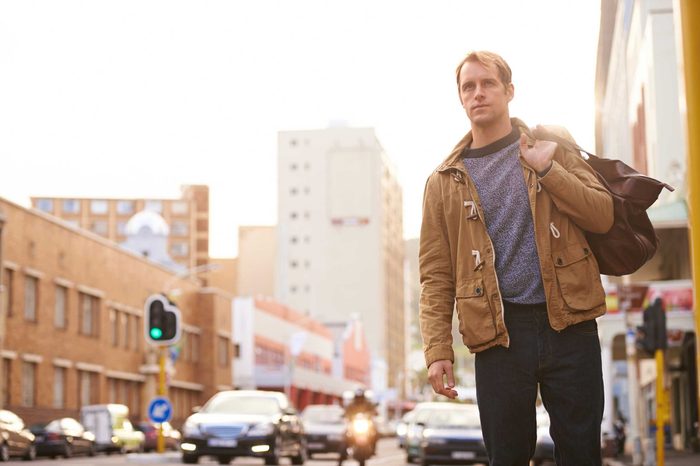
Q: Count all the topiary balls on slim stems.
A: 0